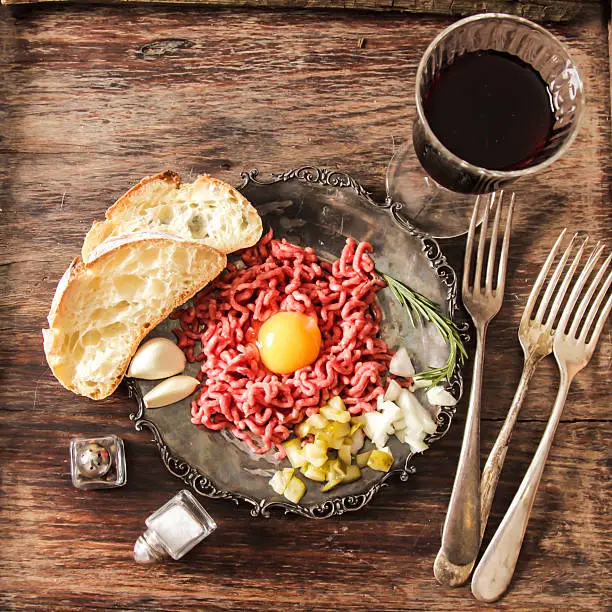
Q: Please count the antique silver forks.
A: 3